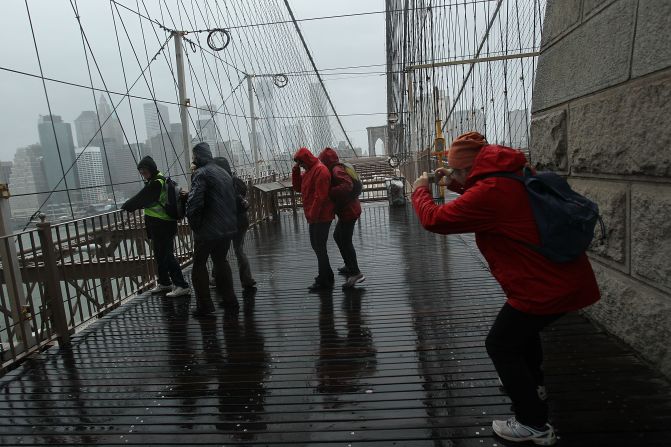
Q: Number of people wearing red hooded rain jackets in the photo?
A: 3